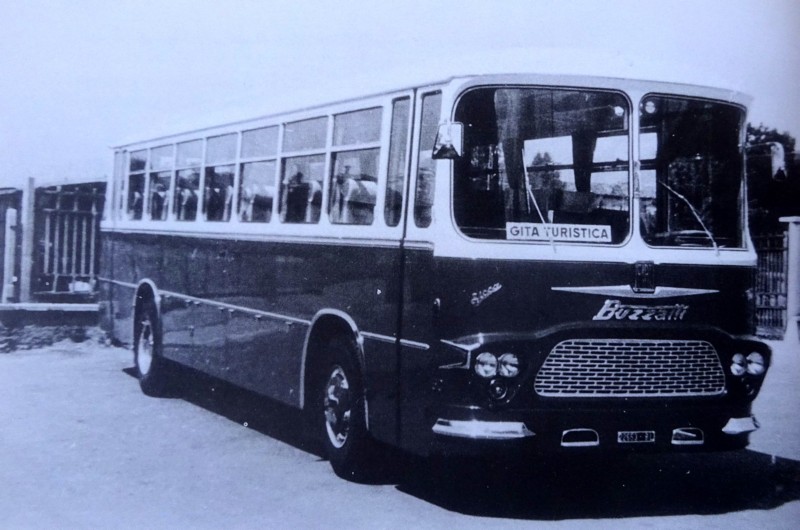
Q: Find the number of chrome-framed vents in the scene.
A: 2